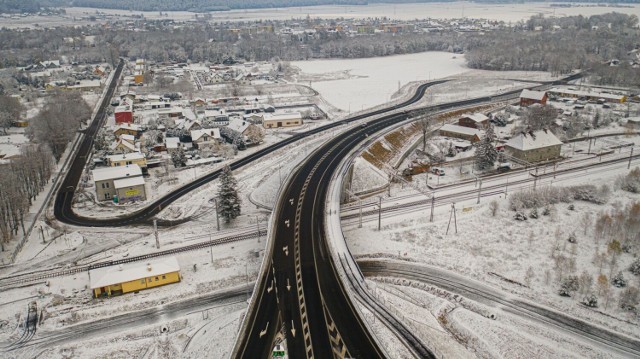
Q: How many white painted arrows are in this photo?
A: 7